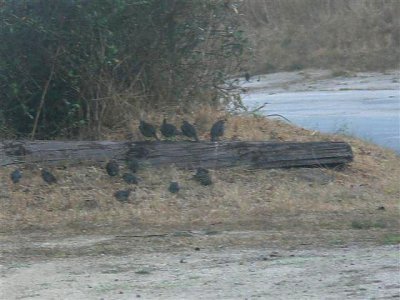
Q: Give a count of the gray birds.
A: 12